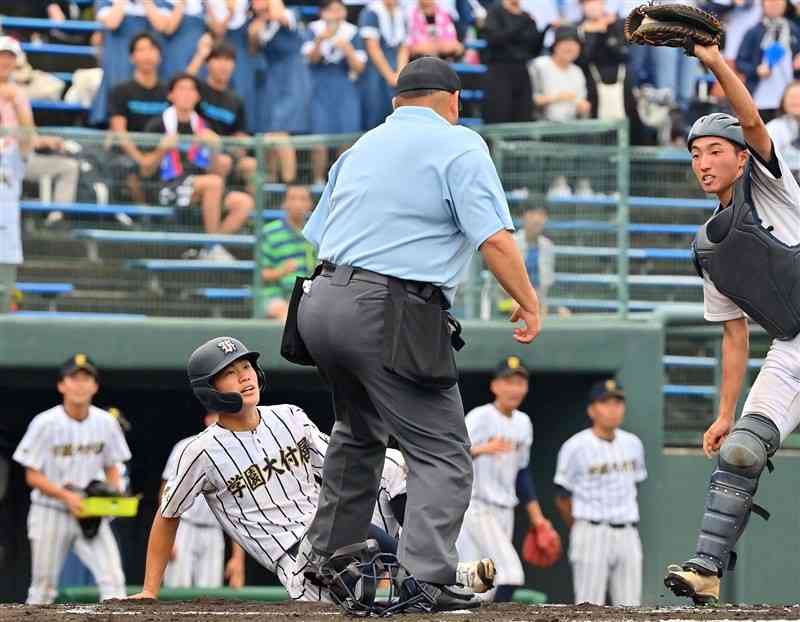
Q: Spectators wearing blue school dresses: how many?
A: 6